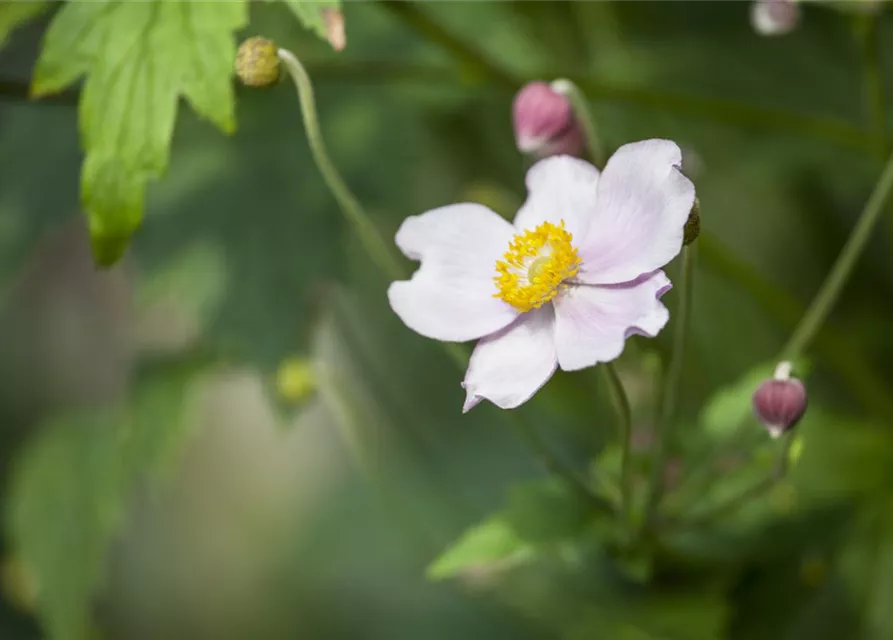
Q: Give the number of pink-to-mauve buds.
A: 3